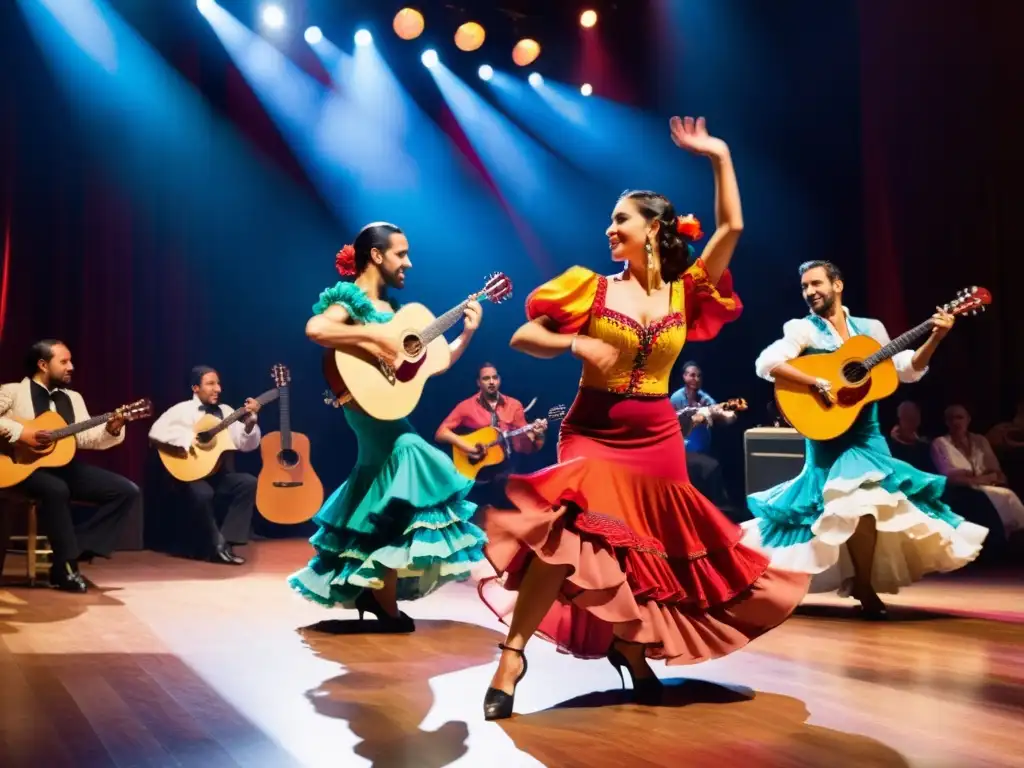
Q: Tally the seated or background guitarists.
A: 4